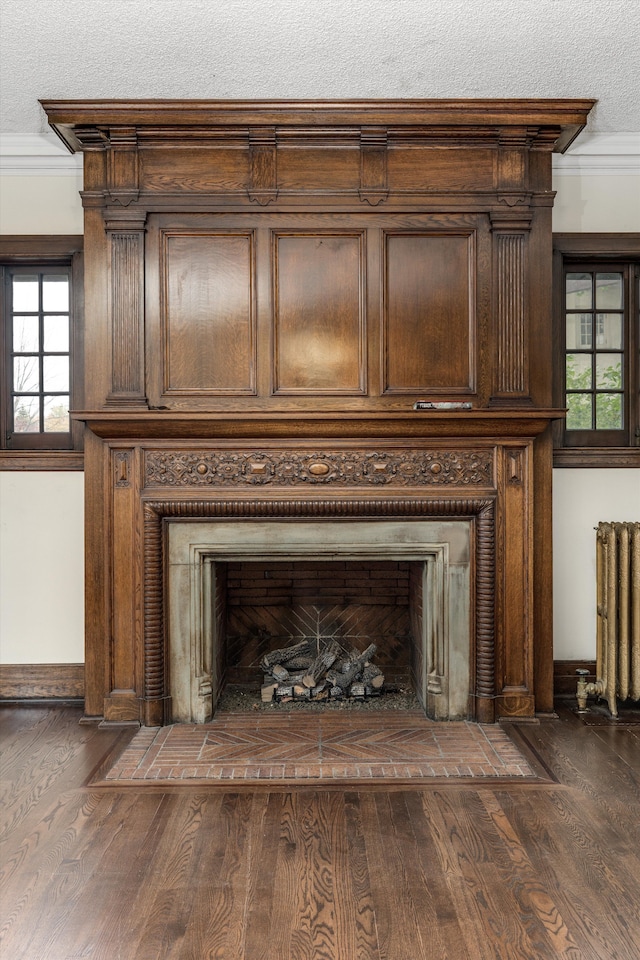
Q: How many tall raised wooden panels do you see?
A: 3